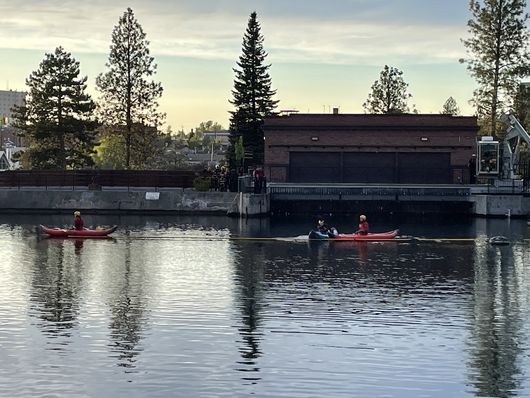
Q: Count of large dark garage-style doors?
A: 3